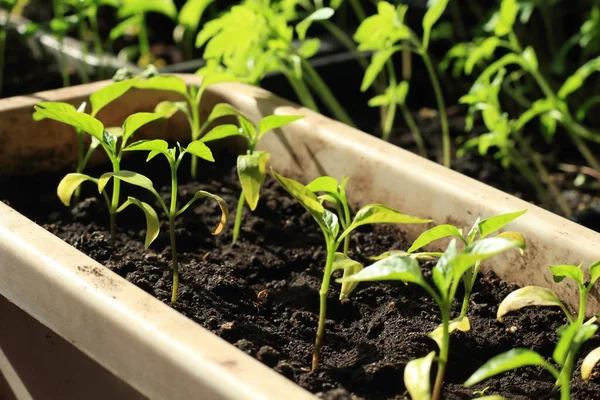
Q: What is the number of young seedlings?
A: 11